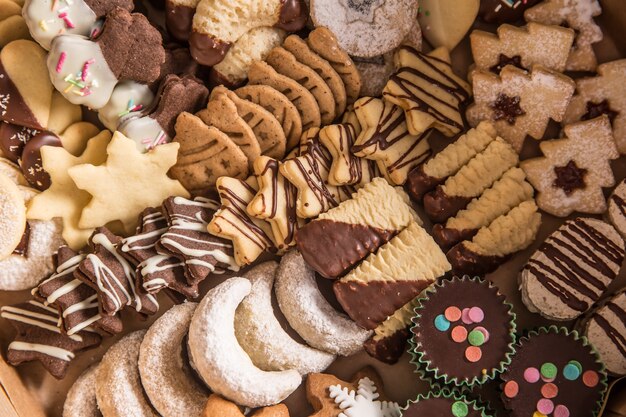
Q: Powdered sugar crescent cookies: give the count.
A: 6